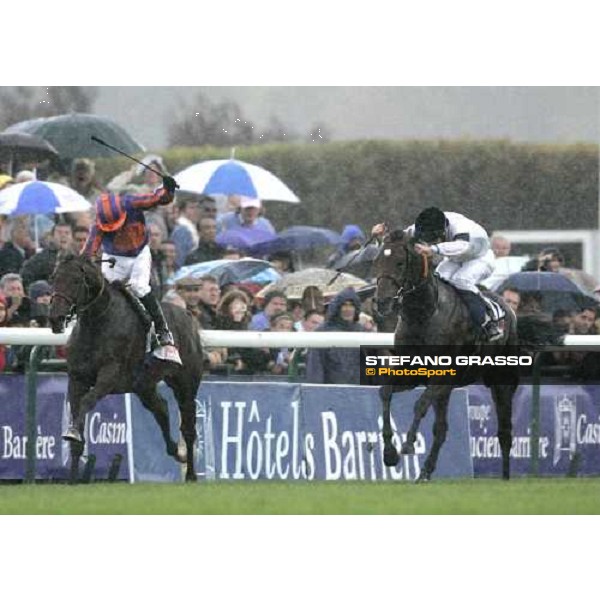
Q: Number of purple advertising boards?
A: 2